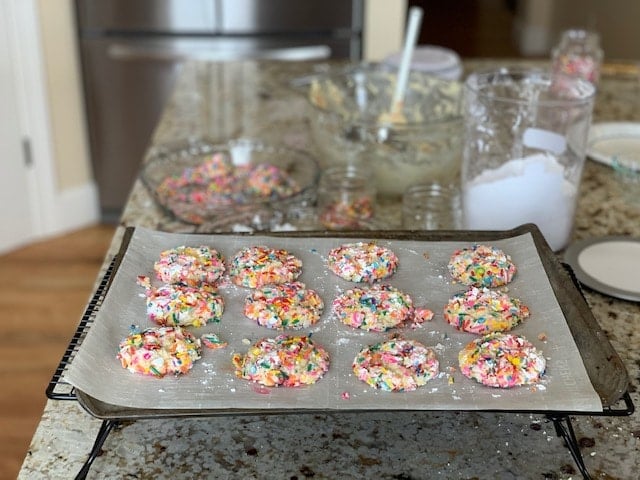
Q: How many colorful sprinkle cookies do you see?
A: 12